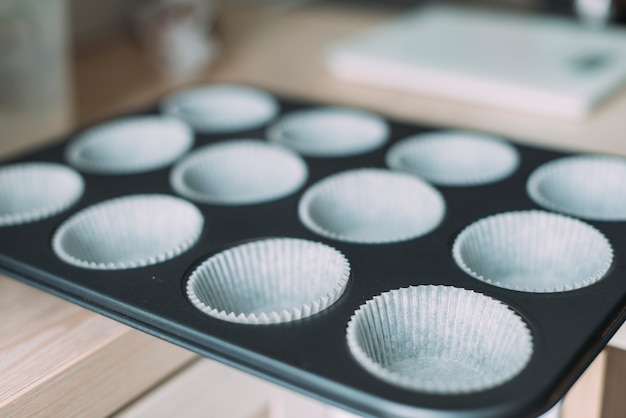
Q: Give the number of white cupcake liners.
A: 12